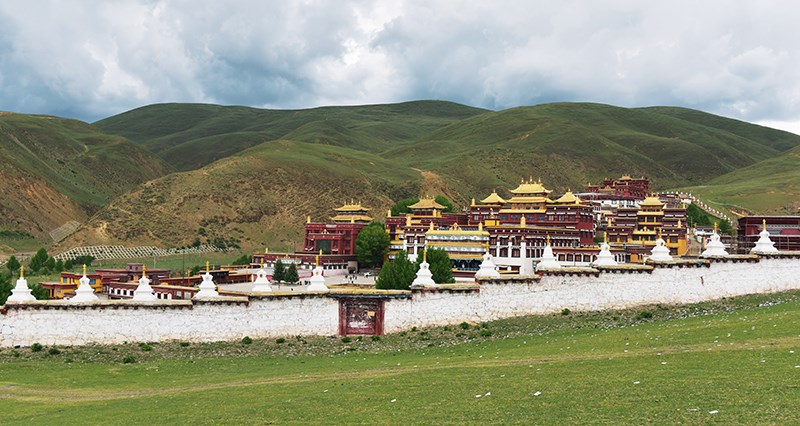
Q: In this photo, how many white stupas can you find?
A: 13